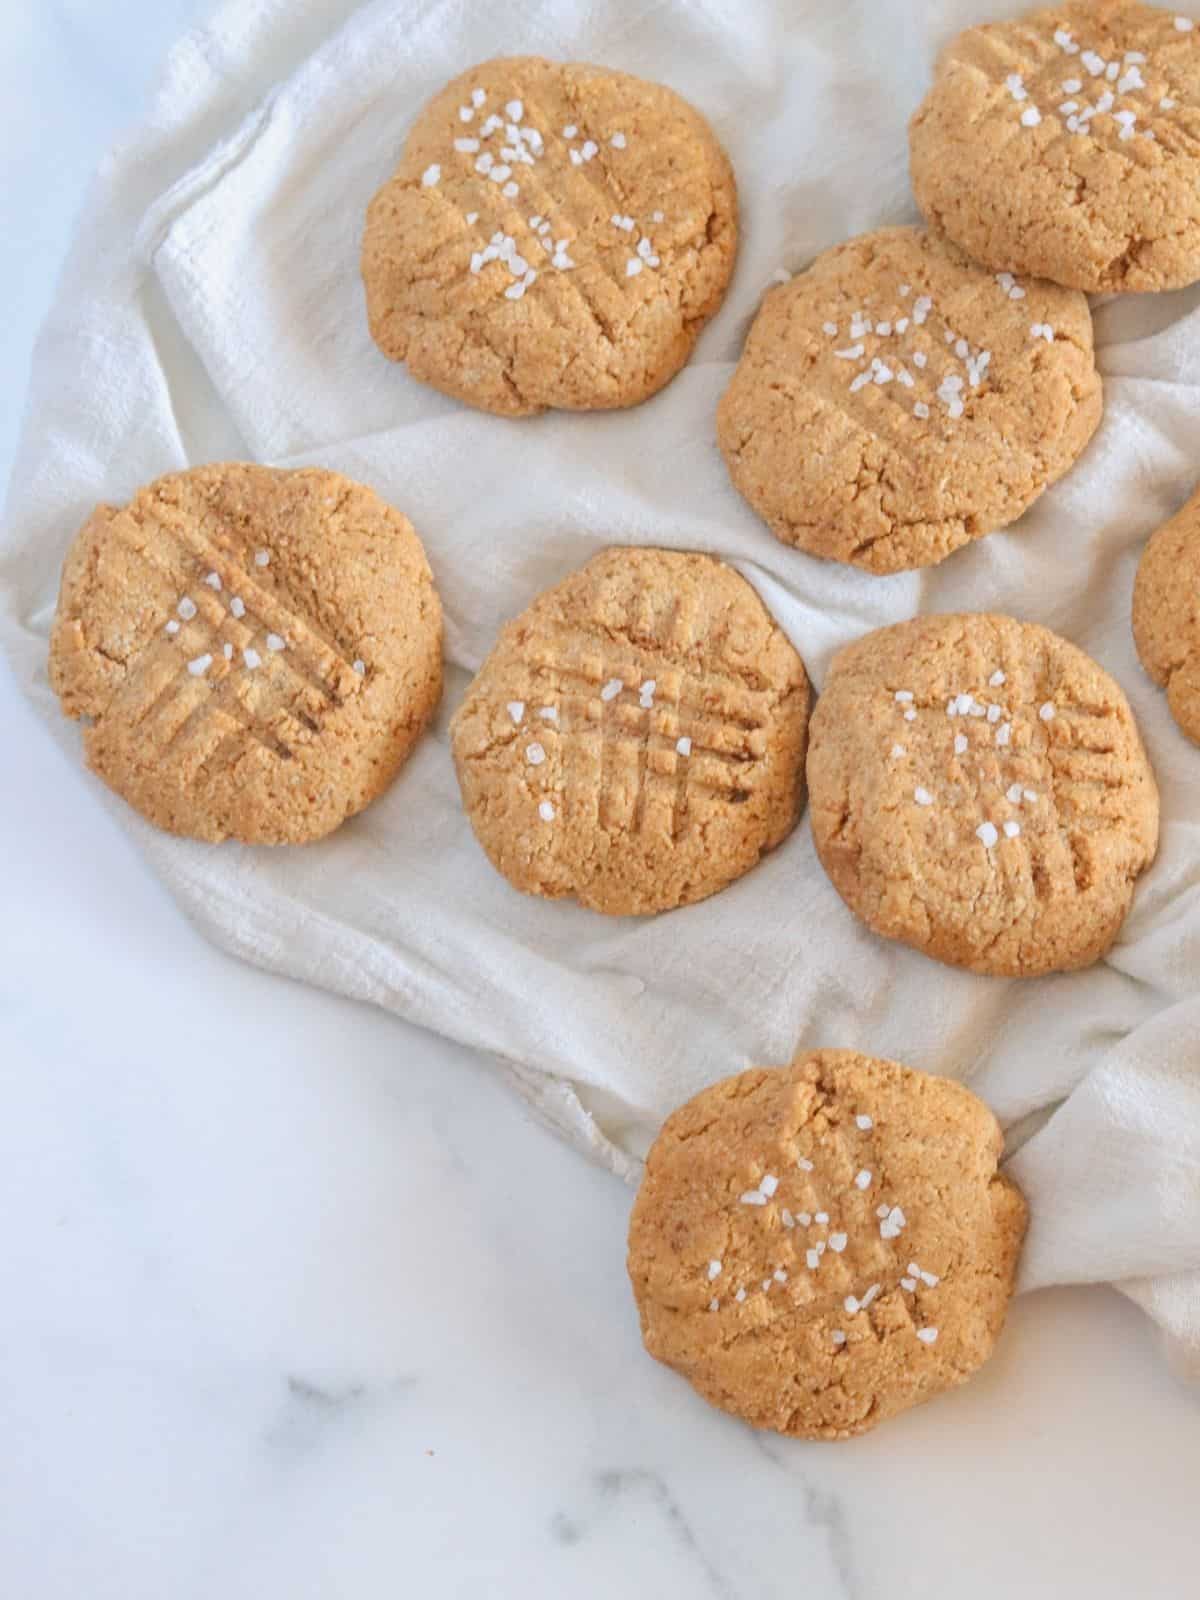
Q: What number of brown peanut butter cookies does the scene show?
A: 8